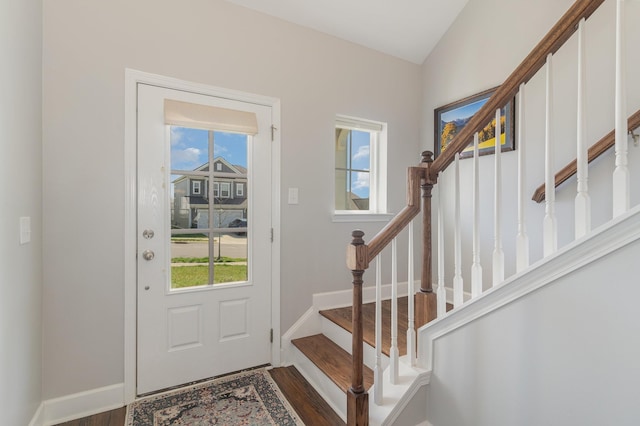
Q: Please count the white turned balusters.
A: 11